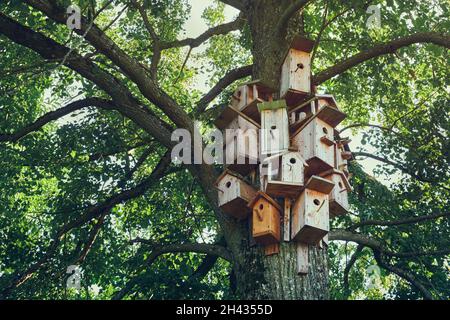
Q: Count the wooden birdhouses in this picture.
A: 12